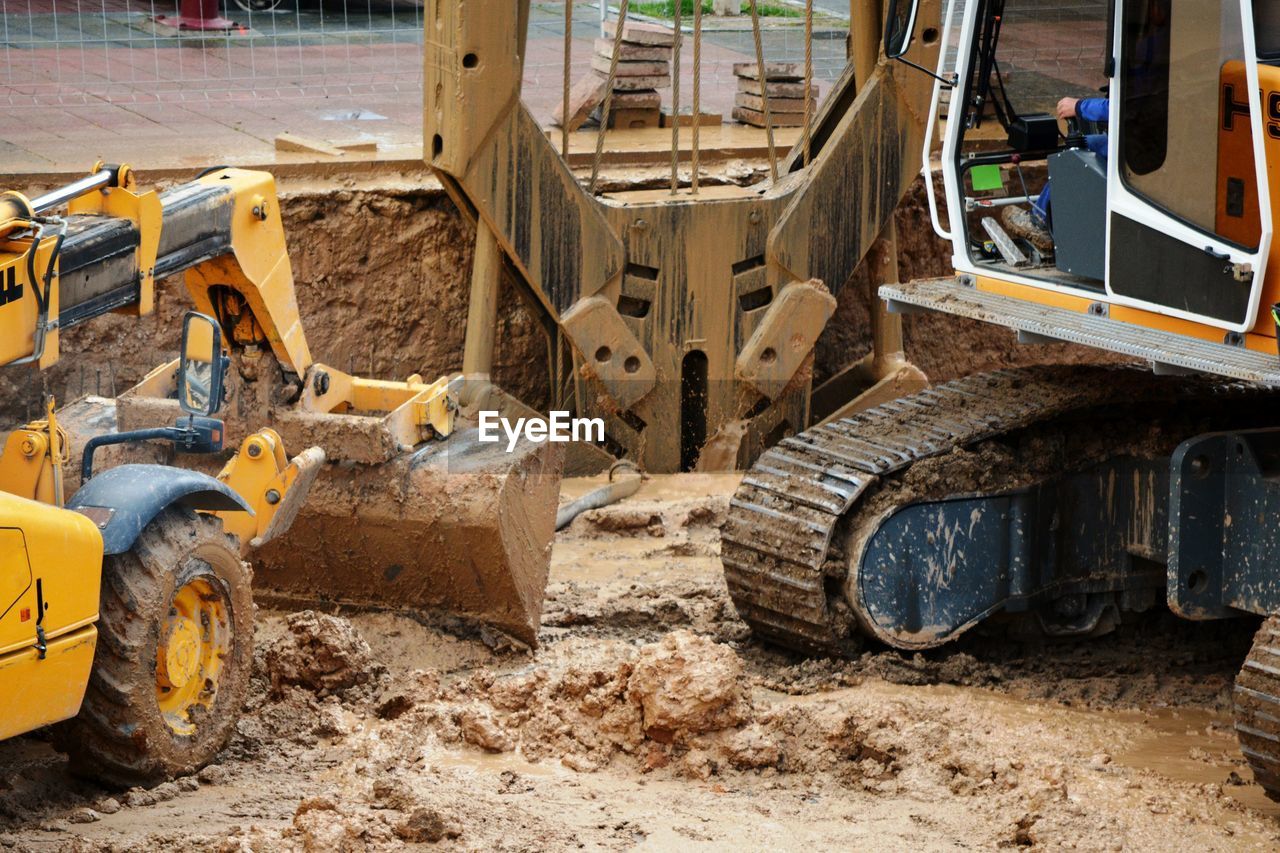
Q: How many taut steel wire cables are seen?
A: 6